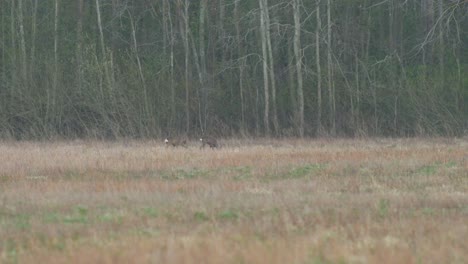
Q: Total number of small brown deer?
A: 2